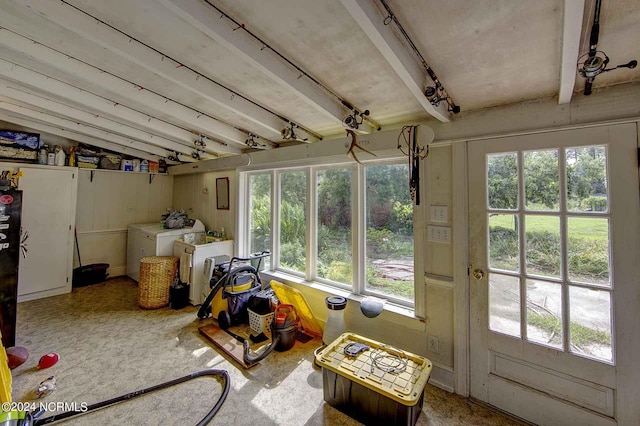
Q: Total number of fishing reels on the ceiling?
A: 8